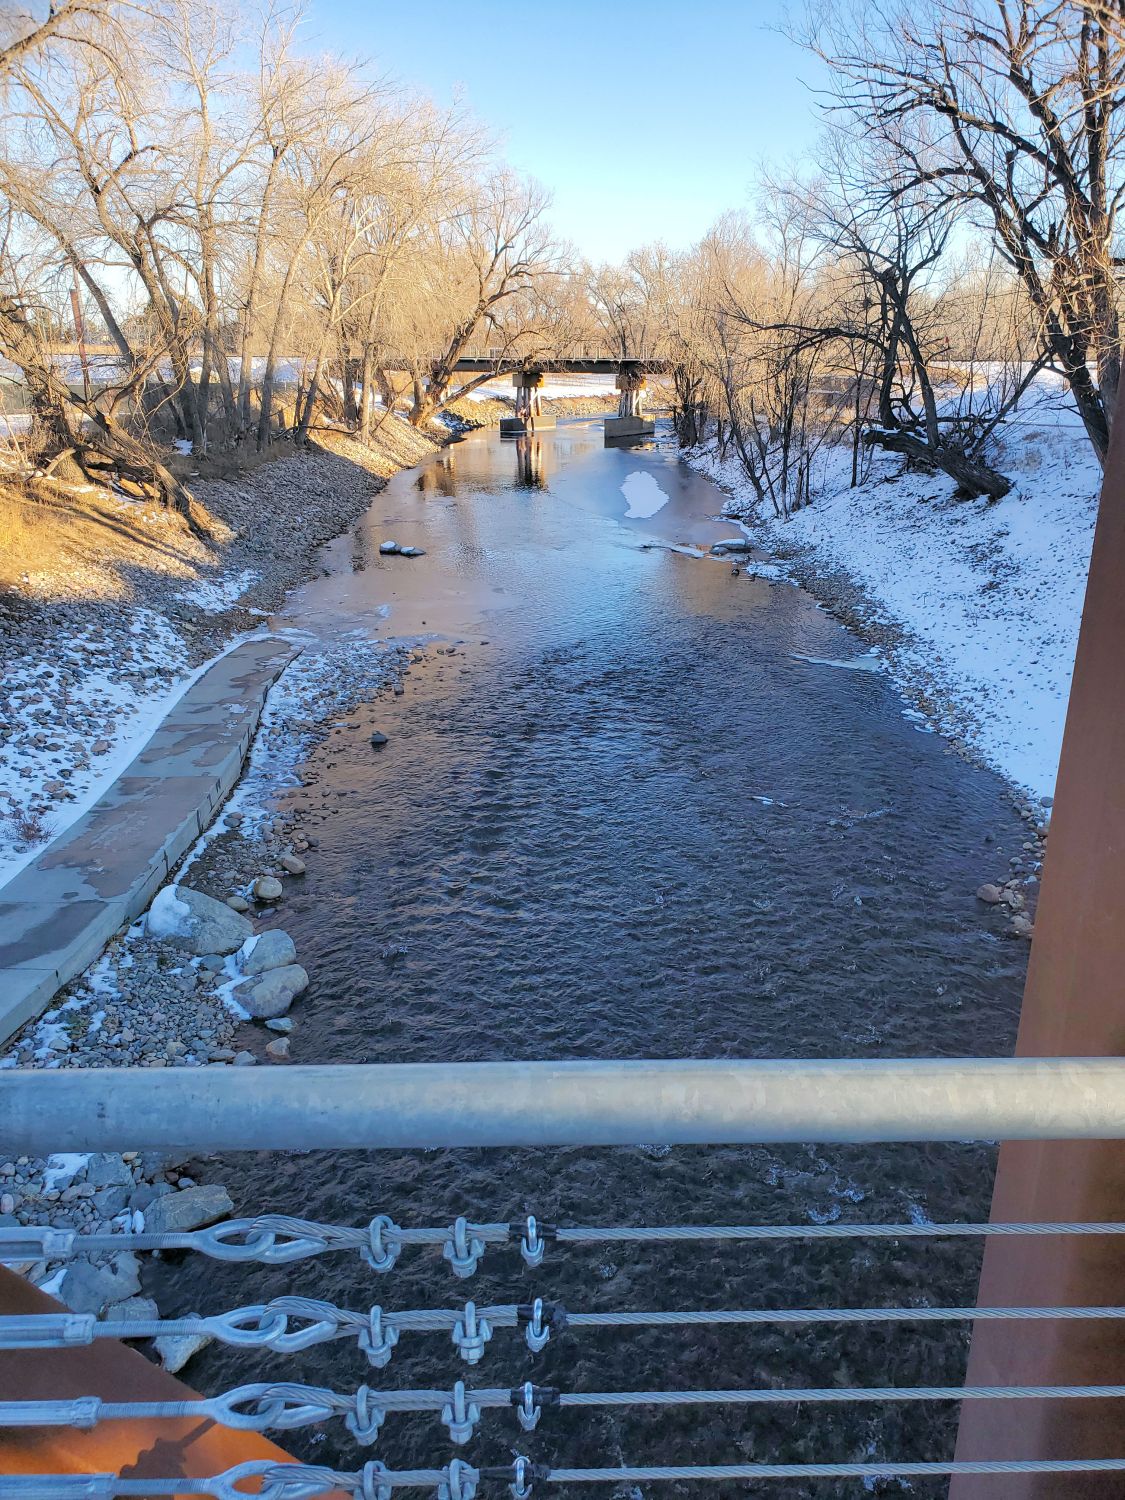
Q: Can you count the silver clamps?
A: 12